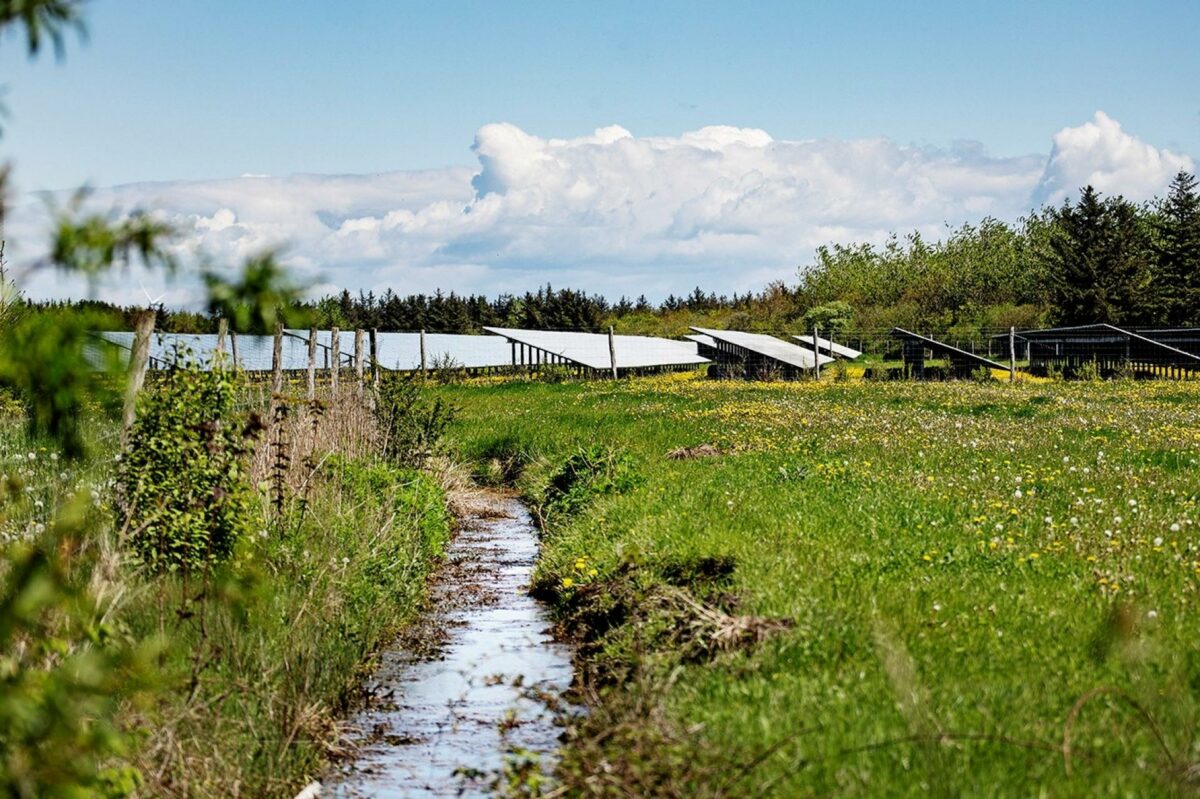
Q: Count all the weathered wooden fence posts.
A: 12